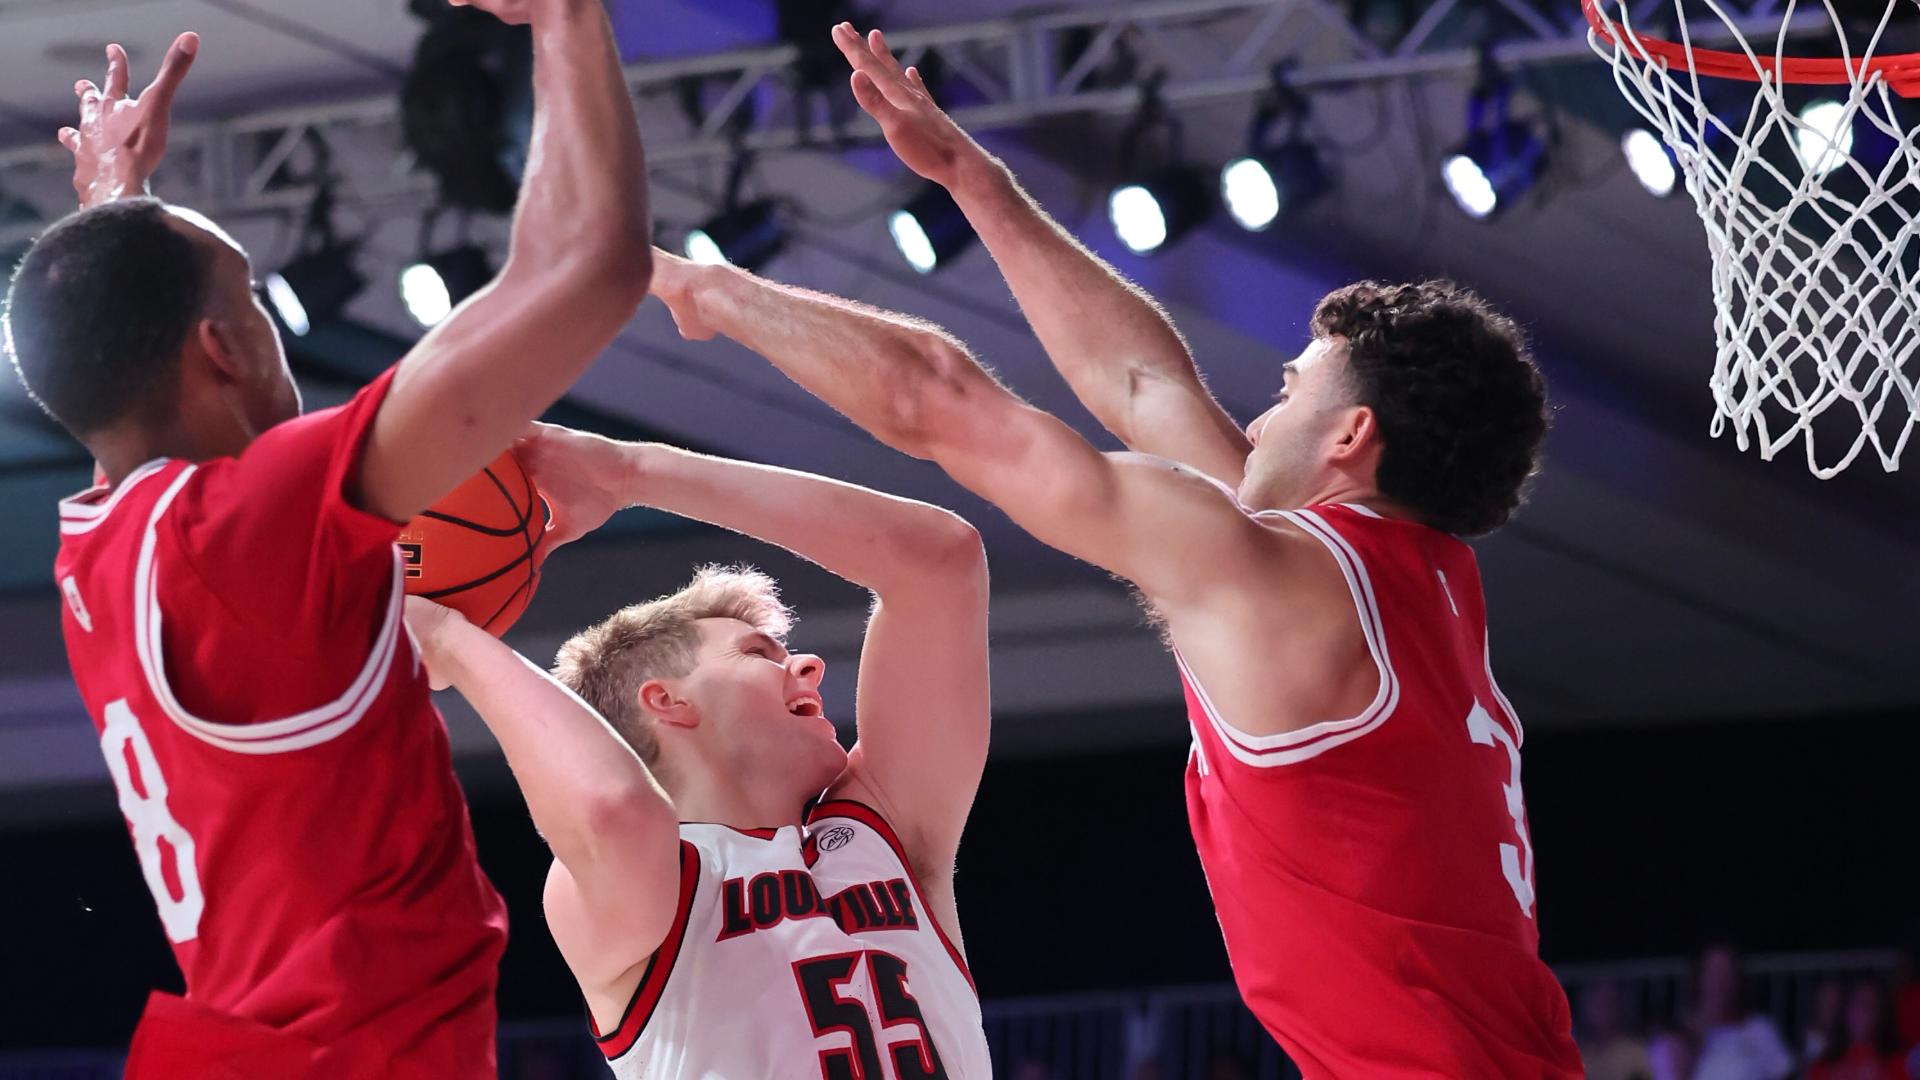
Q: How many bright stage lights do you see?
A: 9